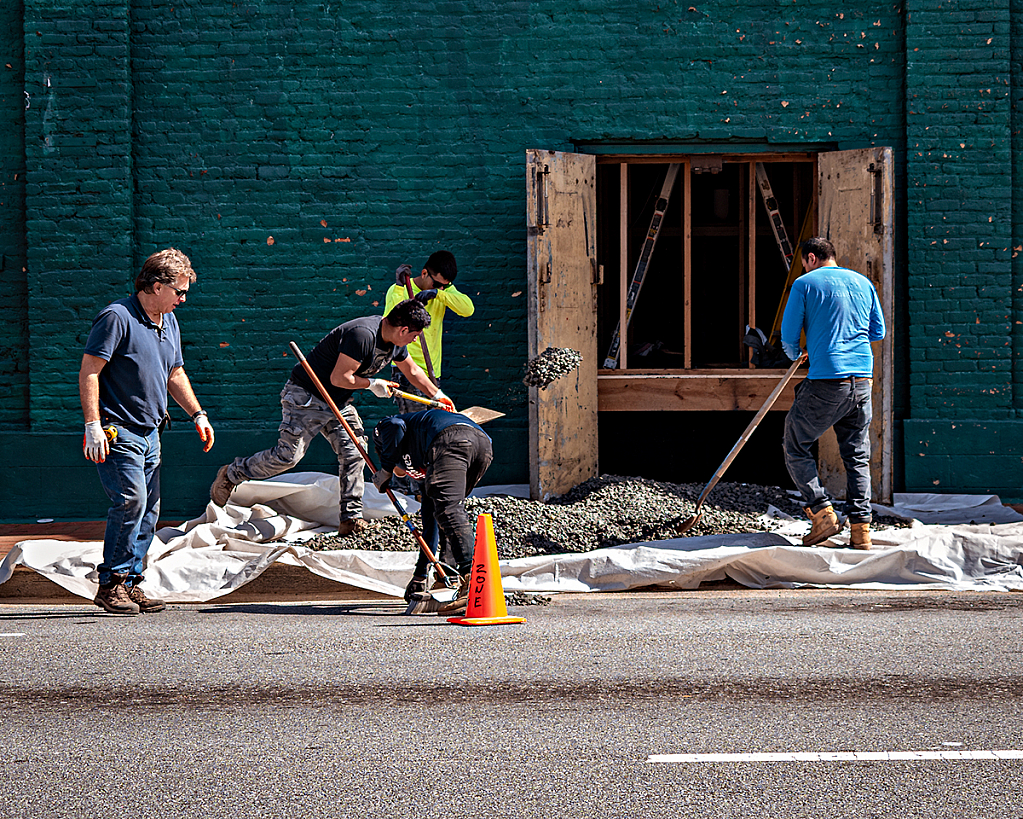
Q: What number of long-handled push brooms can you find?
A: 1